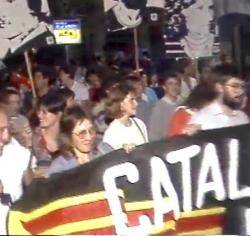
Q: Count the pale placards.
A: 3